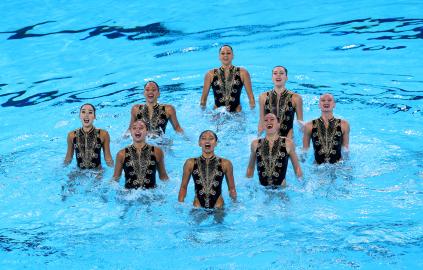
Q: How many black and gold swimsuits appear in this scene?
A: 8